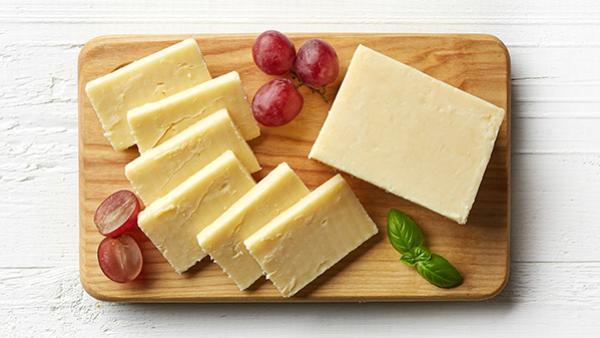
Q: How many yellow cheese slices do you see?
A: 6